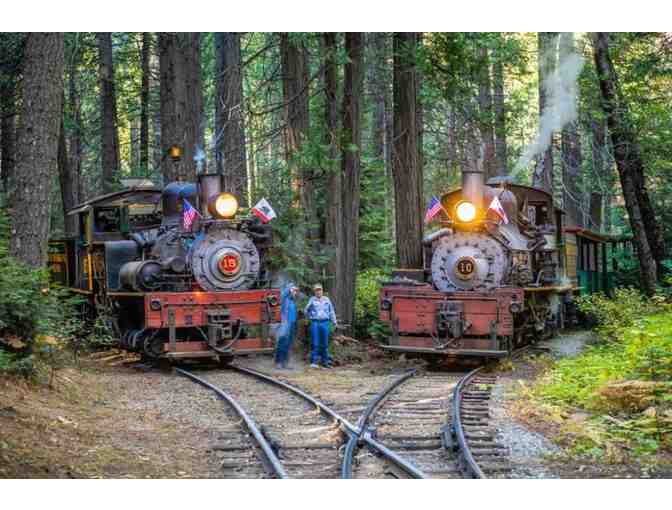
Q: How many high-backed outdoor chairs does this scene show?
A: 0